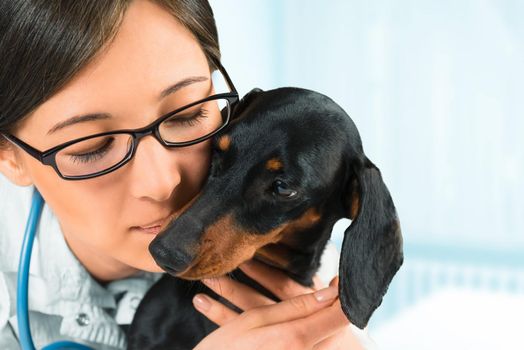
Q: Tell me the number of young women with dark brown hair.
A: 1